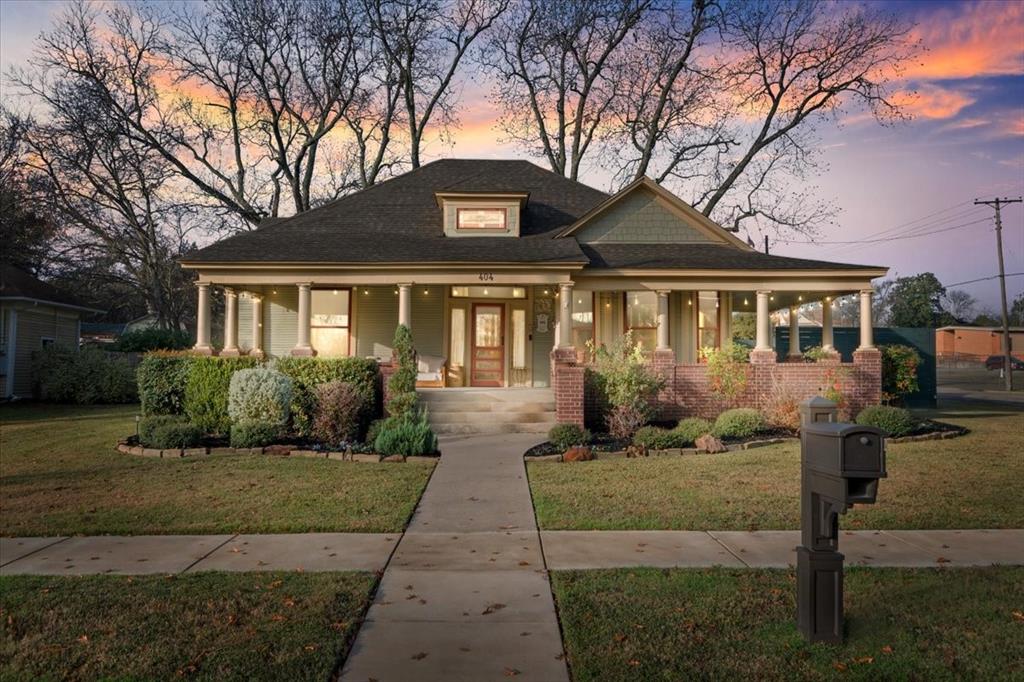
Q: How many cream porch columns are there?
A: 11